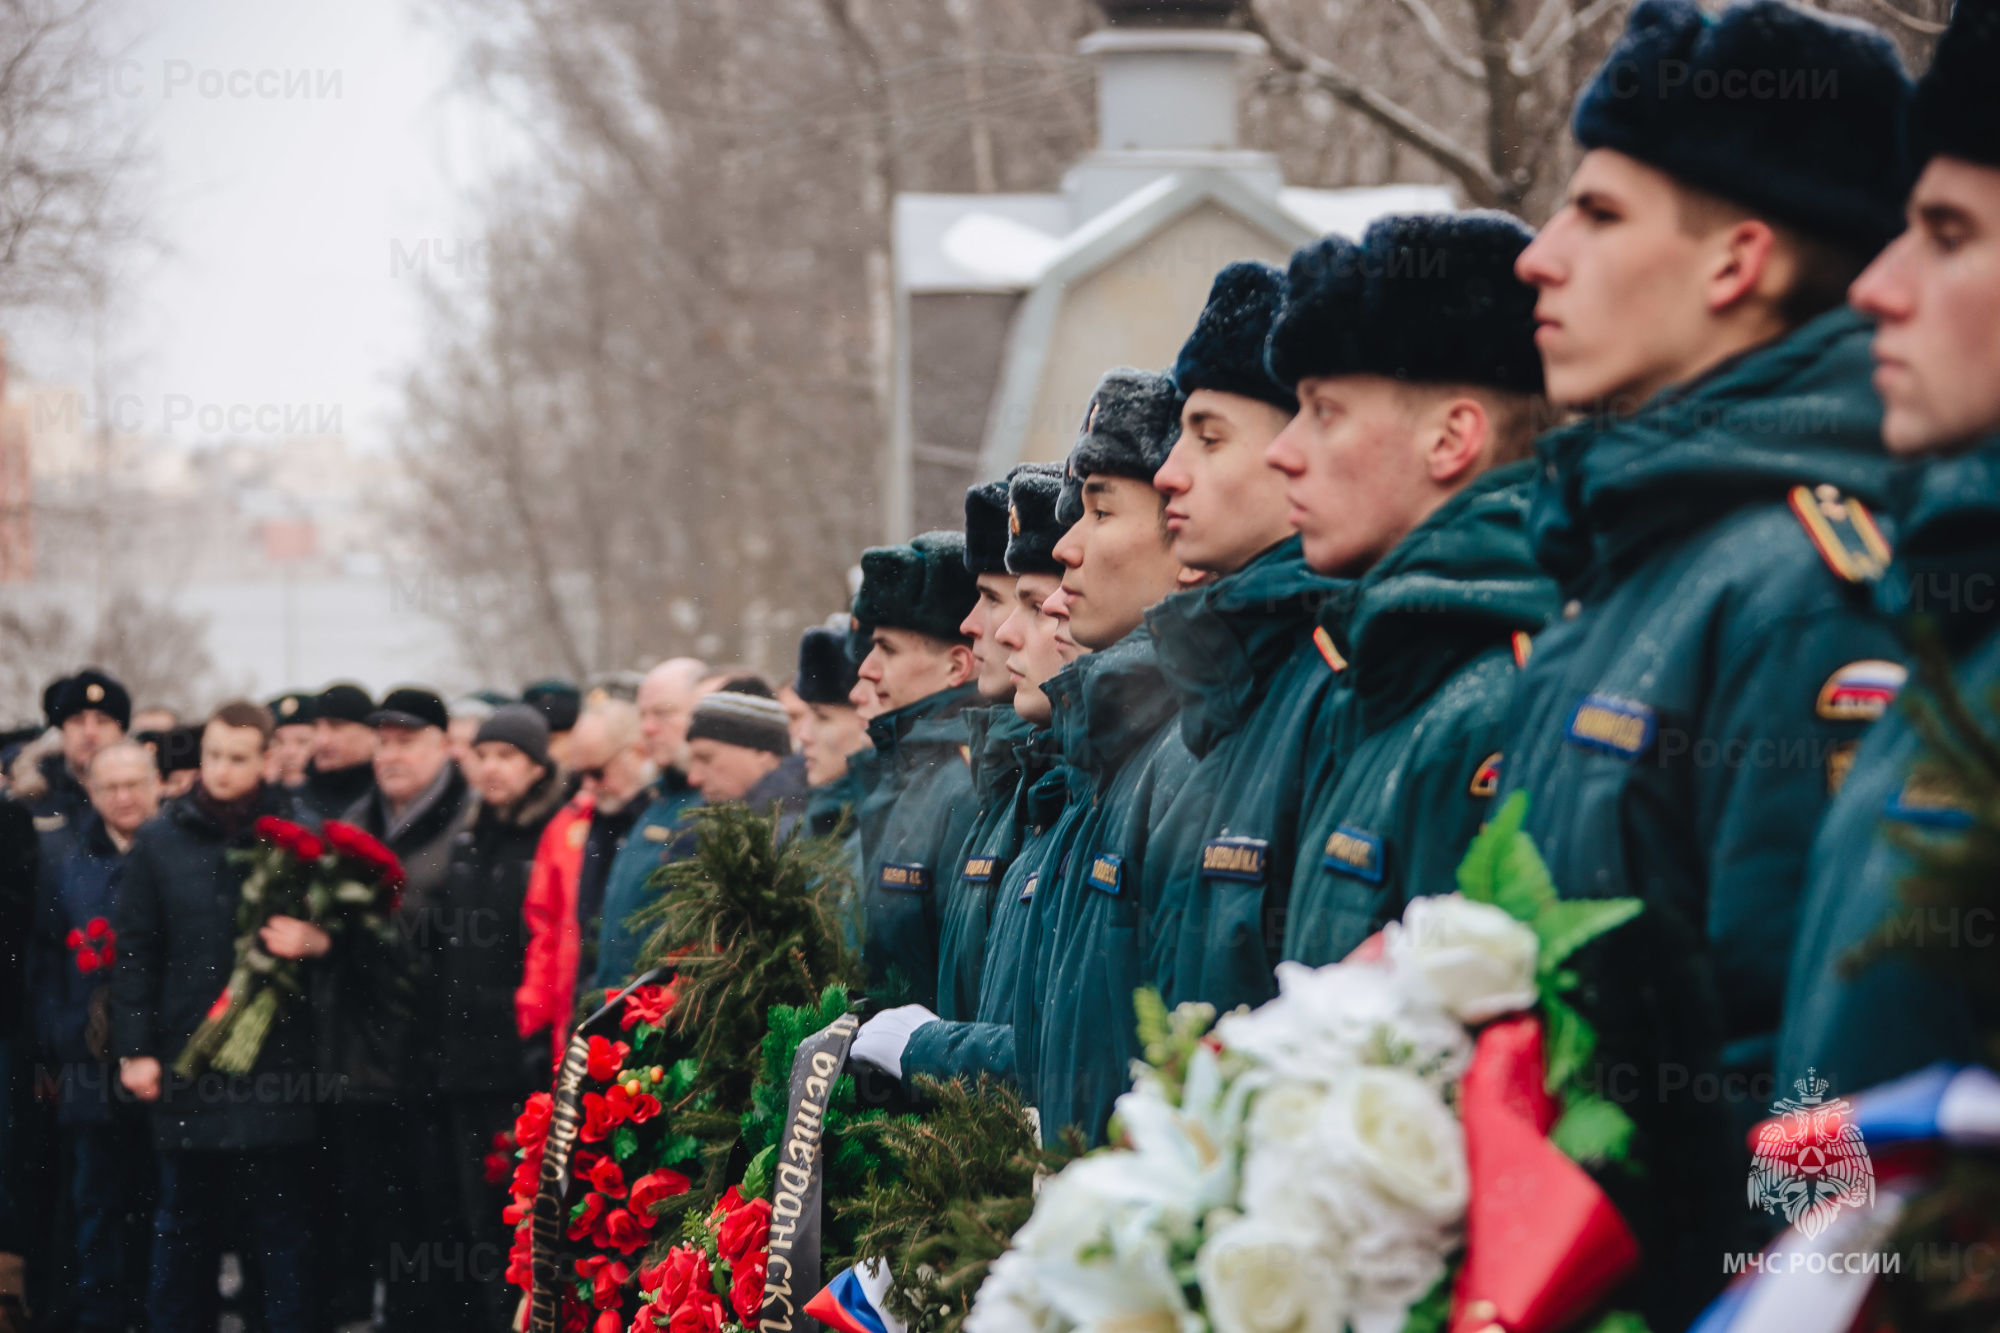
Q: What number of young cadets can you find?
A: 11